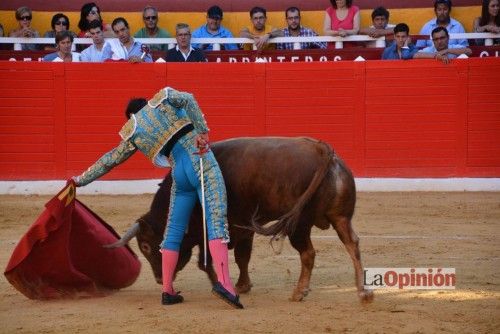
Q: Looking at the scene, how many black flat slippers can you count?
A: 2